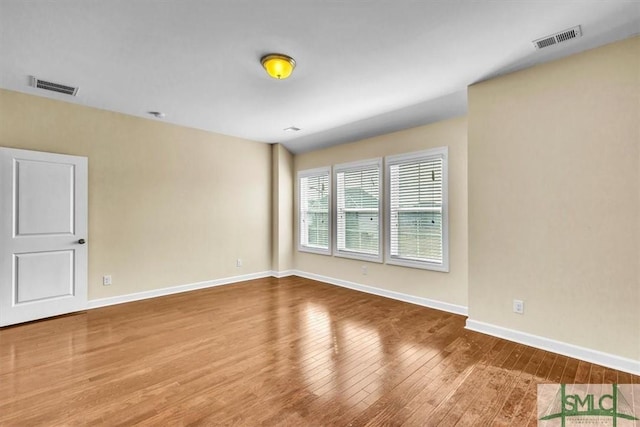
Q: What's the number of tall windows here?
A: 3